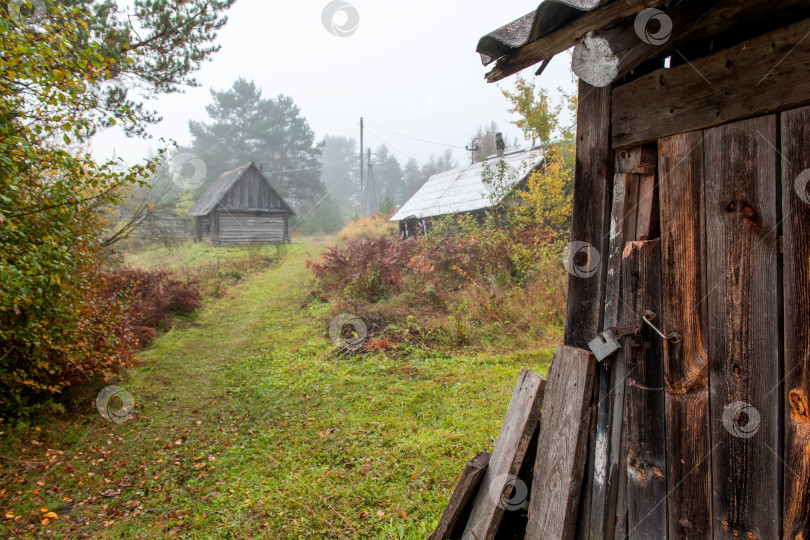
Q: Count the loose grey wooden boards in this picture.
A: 3